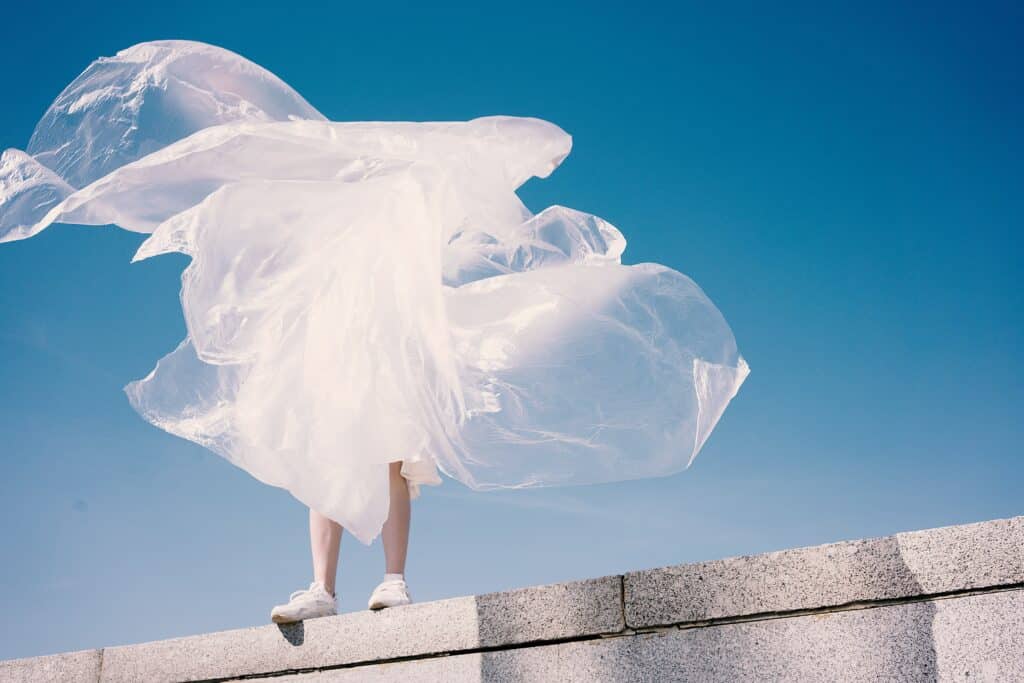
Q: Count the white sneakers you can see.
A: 2